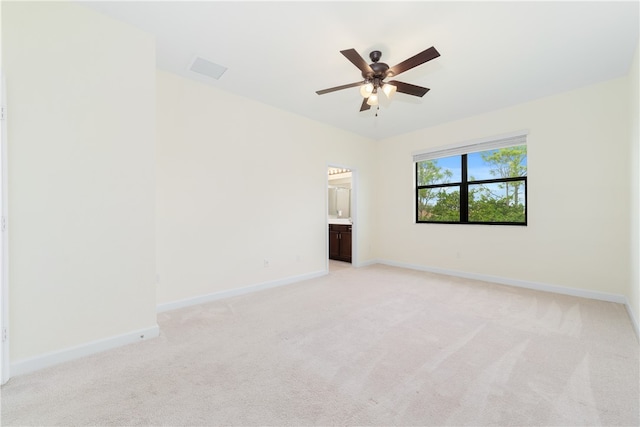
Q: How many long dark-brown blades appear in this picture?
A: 5